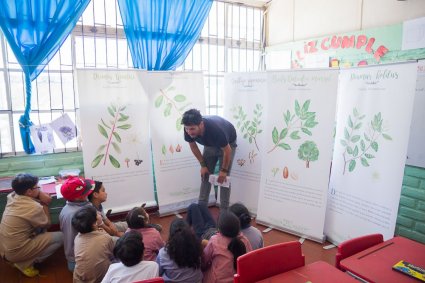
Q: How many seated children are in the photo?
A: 9